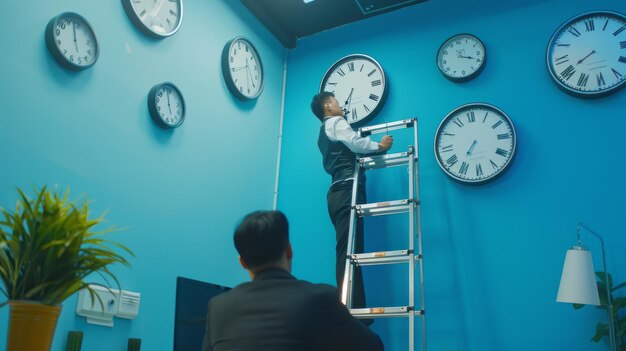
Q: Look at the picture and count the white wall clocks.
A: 8